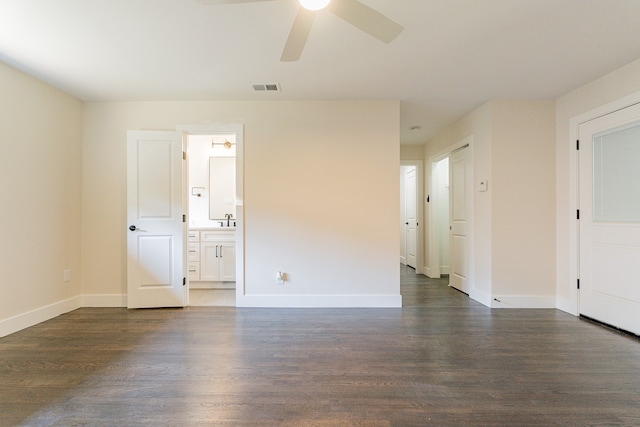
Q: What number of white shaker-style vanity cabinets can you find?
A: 1